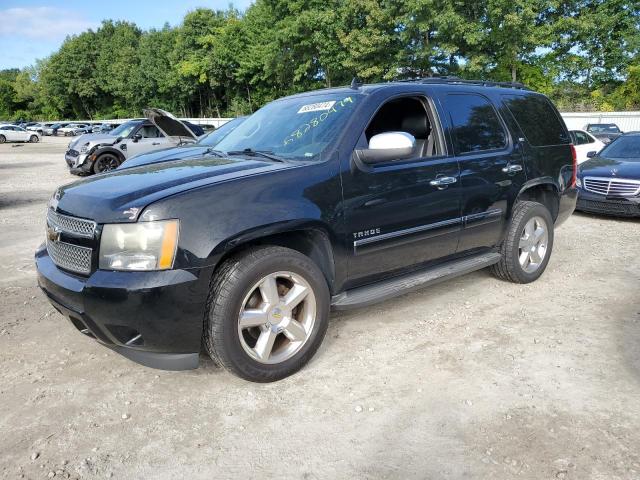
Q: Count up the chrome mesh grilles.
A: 2